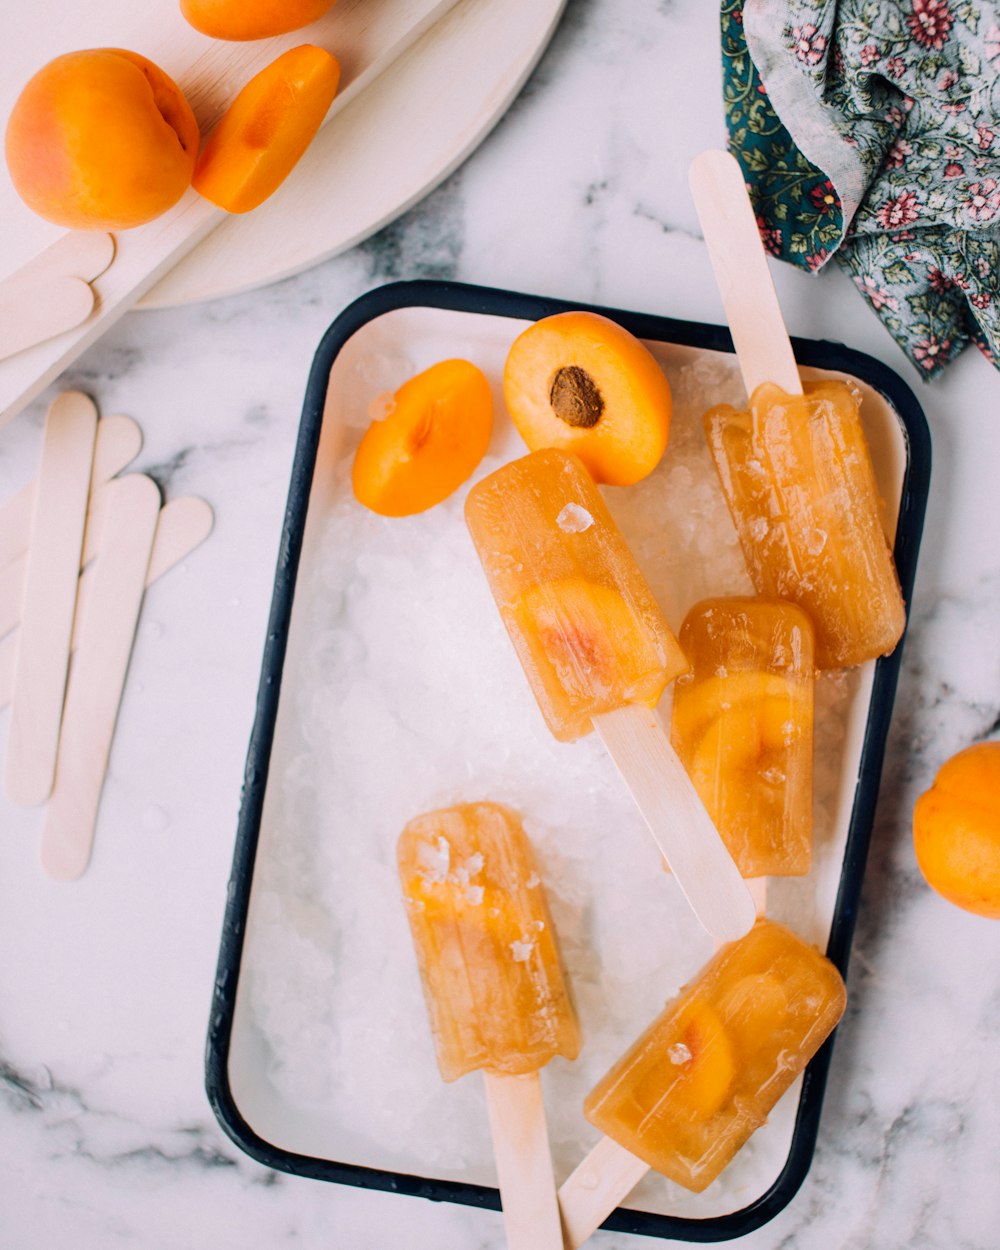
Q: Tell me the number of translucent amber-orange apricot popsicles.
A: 5